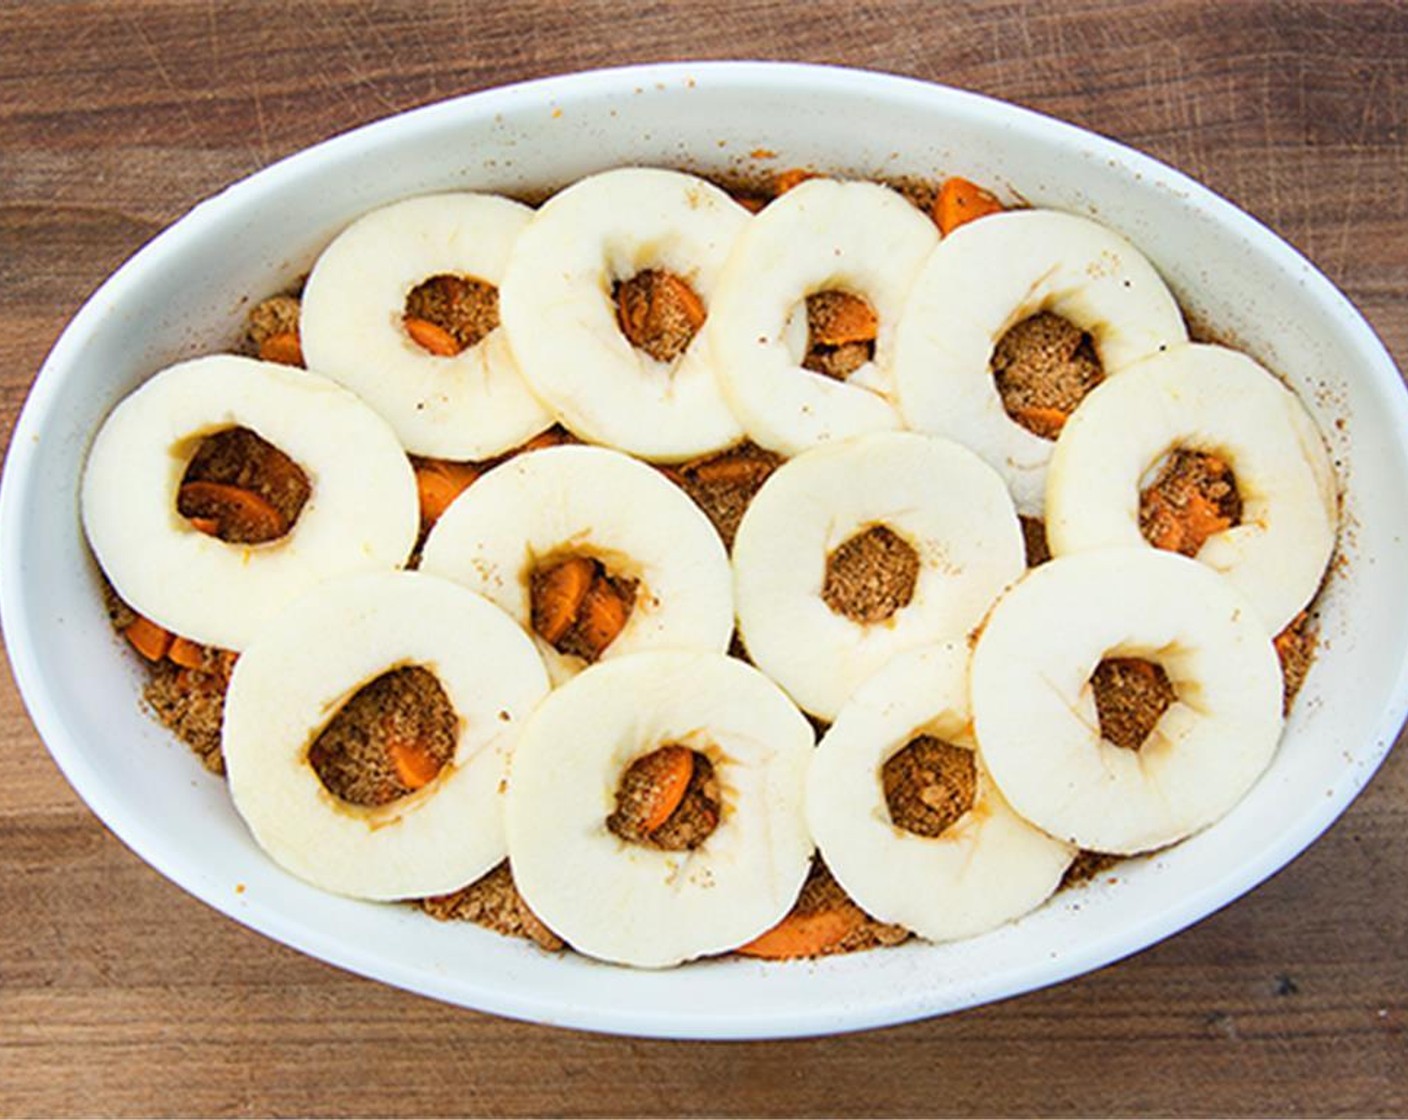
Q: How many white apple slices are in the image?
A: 12